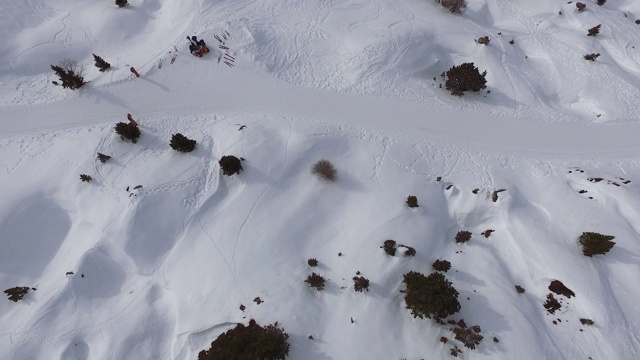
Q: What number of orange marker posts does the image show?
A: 2